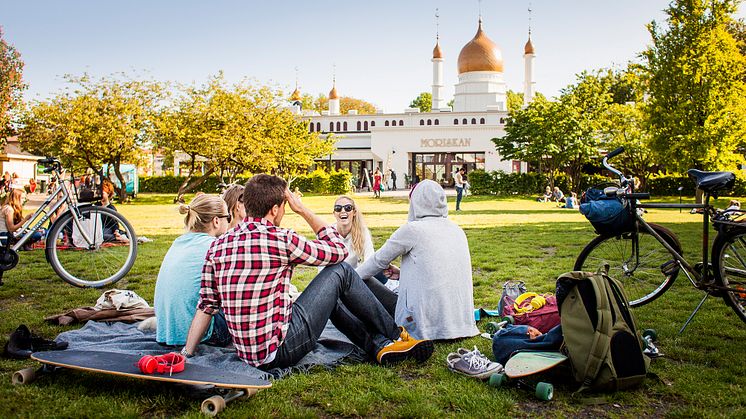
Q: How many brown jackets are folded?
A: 1